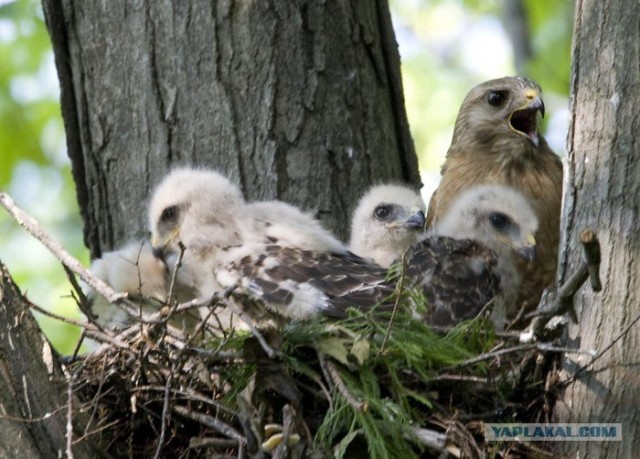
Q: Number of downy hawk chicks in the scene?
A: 4